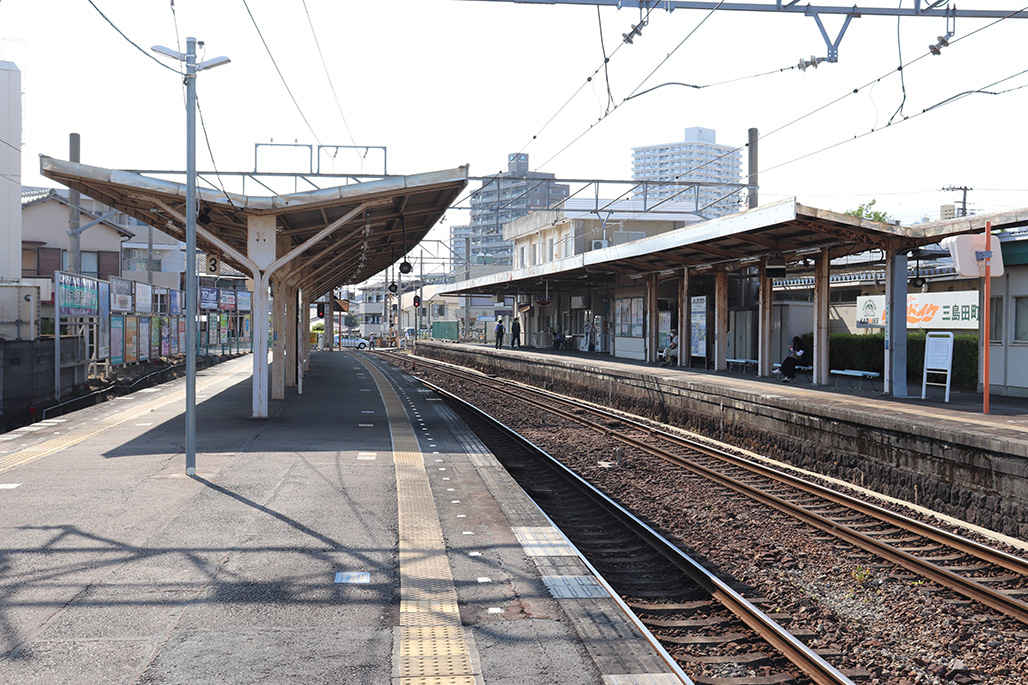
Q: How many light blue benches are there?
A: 3